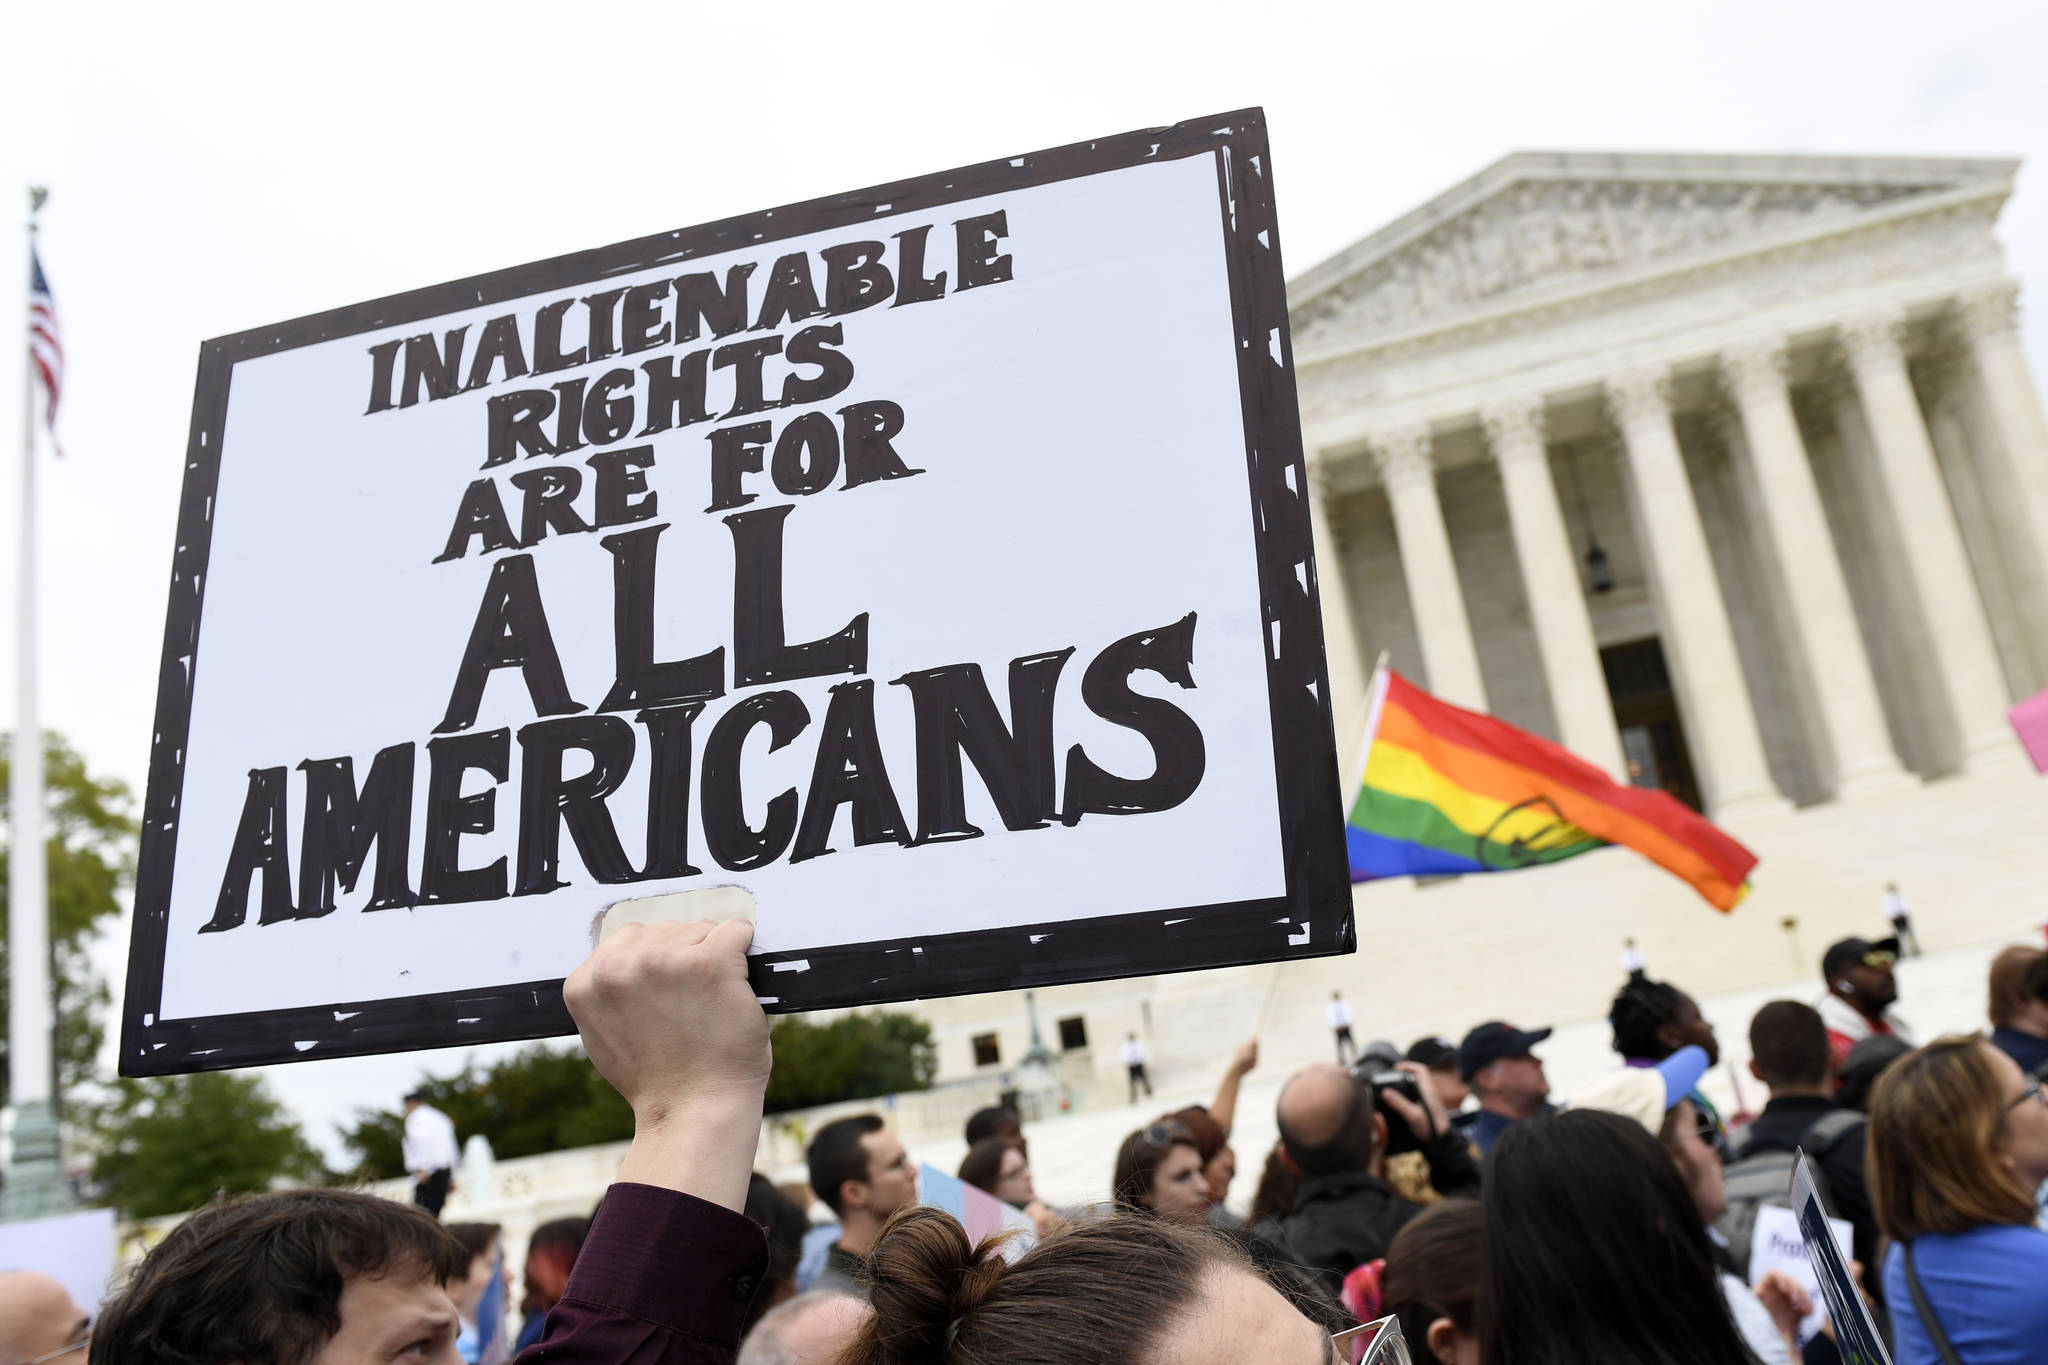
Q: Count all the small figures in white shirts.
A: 5